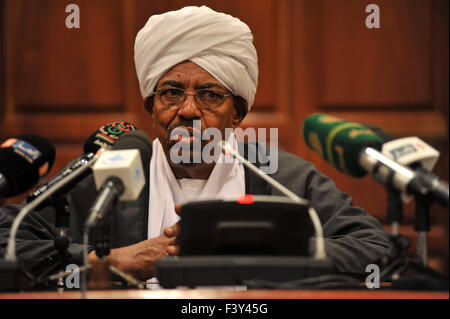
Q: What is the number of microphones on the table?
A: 7